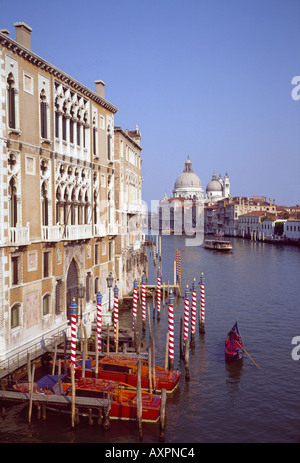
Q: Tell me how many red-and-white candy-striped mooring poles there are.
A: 10